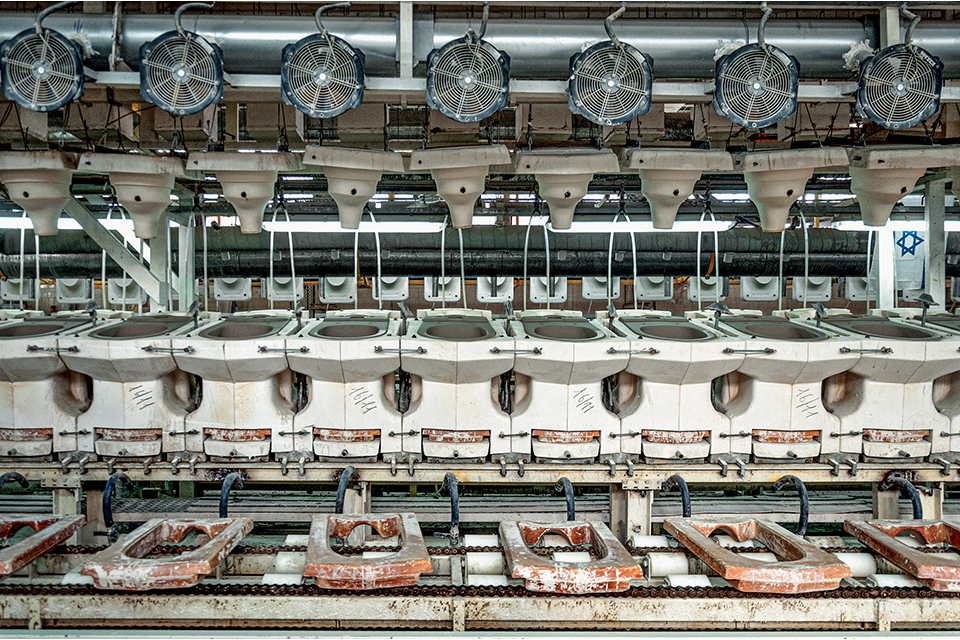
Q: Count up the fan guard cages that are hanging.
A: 7